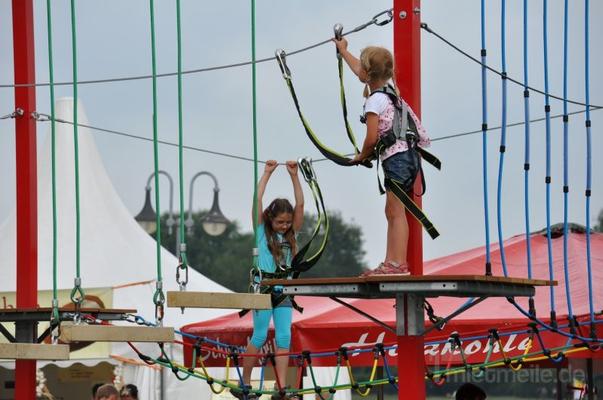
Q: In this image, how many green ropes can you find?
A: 5